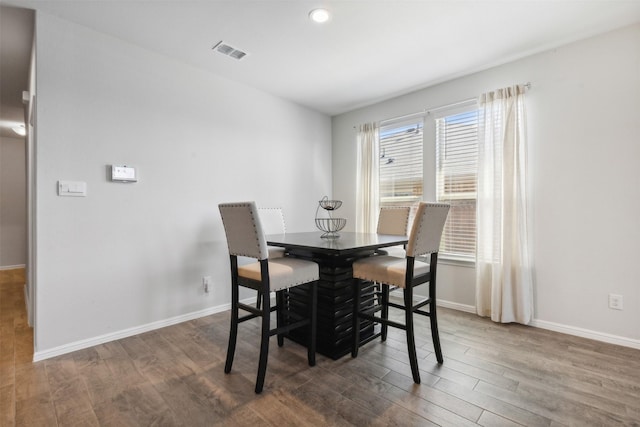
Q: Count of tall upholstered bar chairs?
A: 4